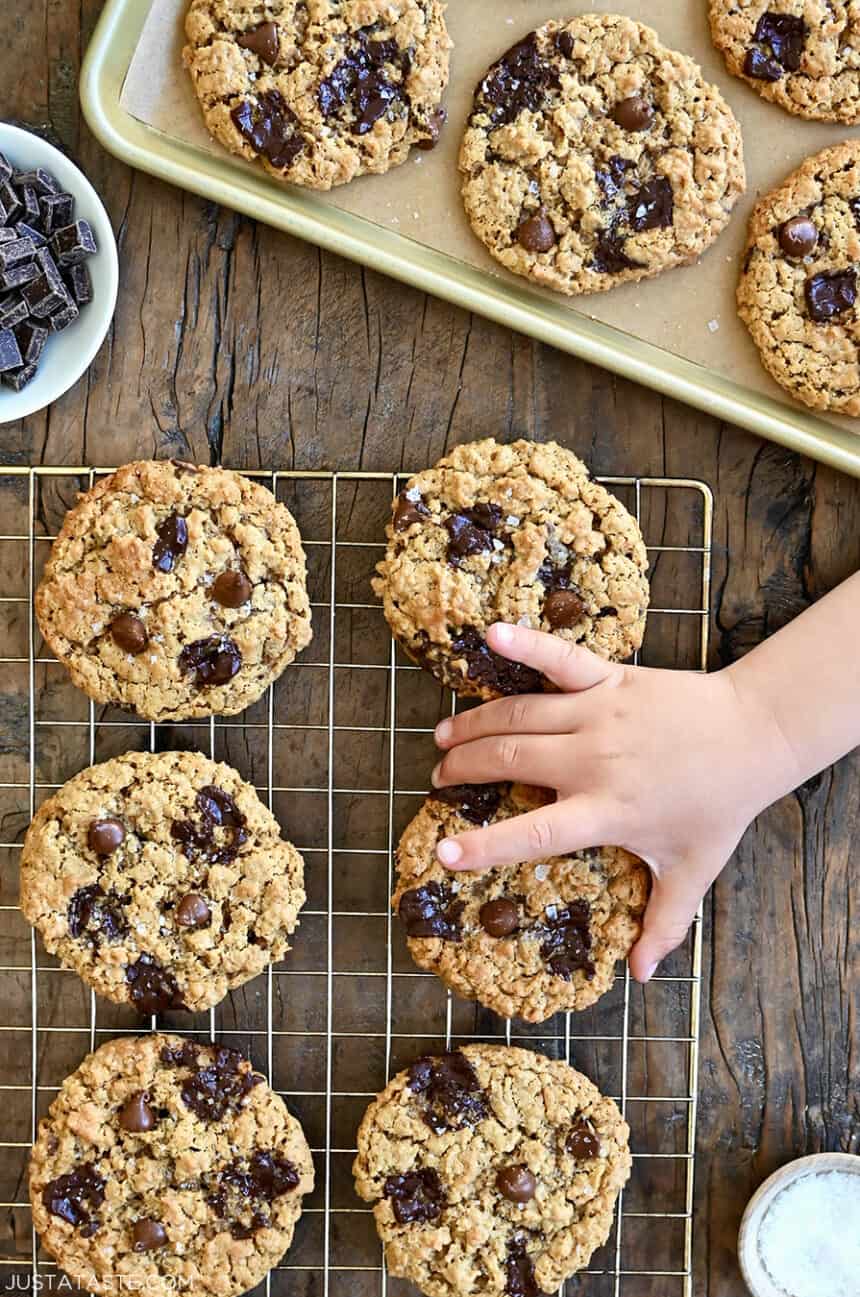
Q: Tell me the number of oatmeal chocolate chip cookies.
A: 10